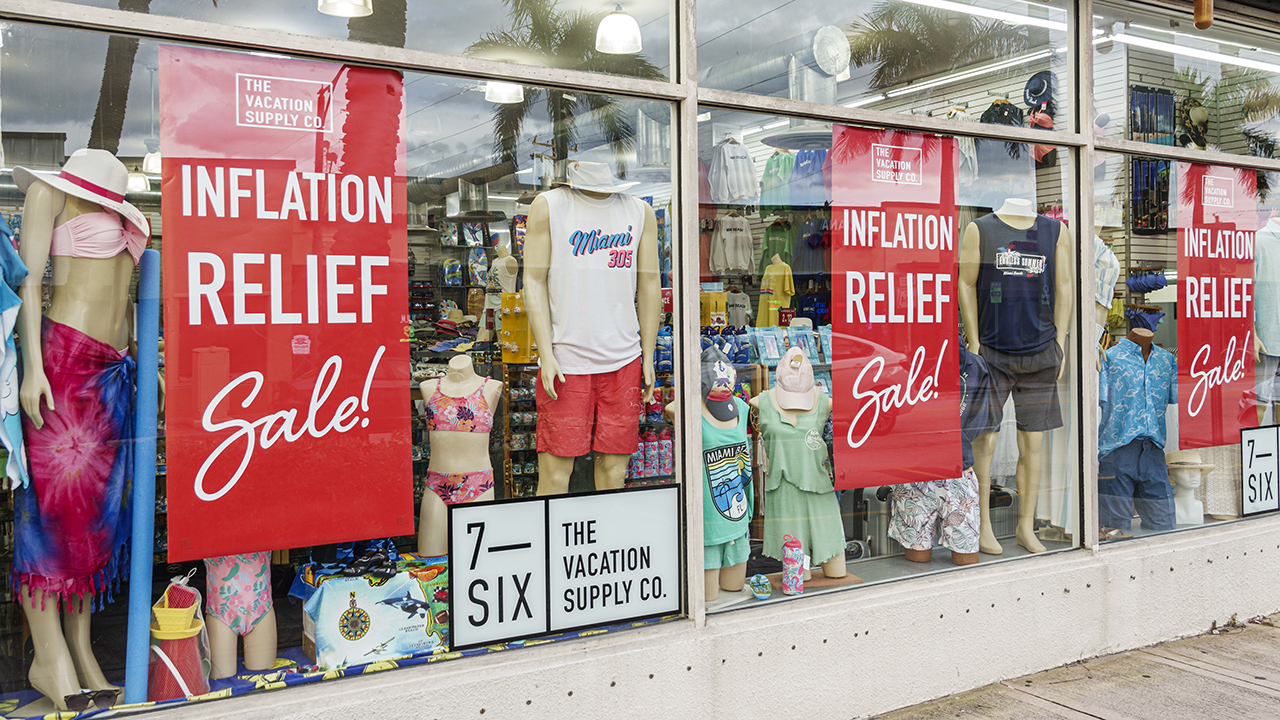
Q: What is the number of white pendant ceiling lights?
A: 5